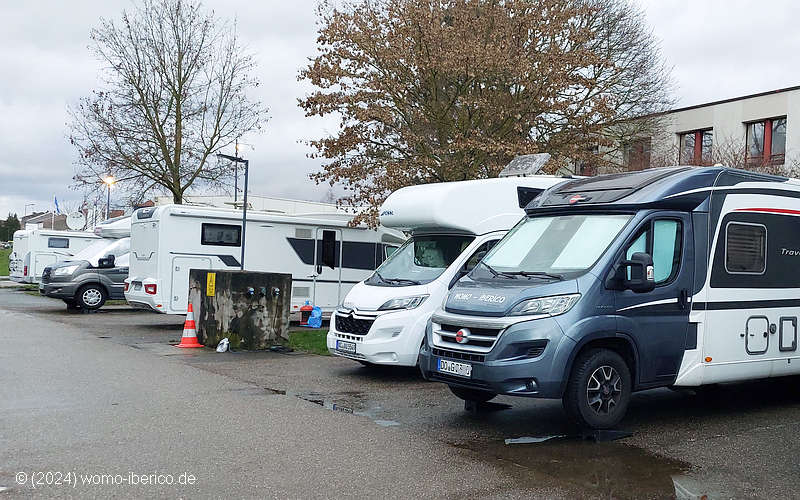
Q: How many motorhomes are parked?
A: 5